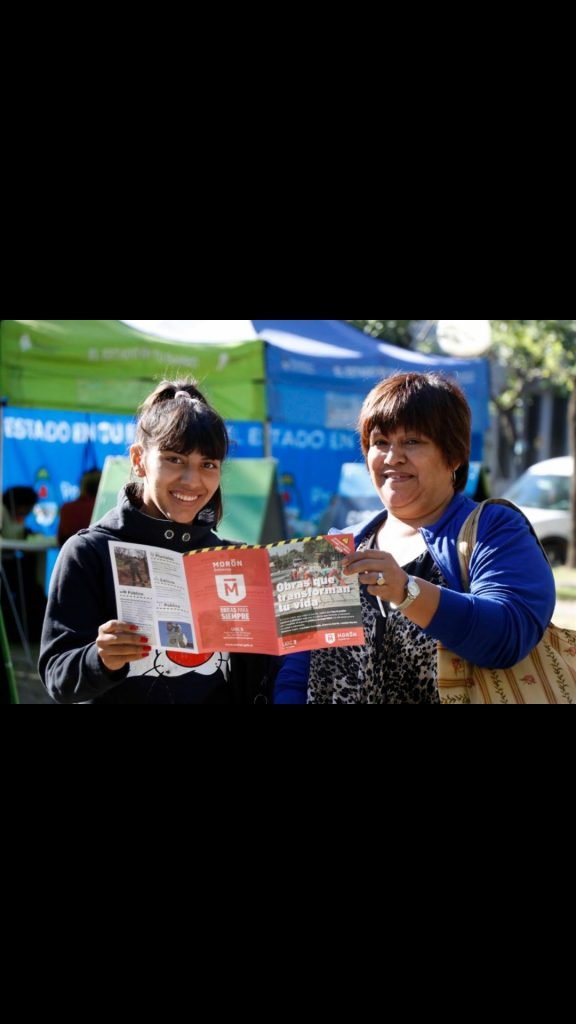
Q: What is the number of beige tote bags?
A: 1